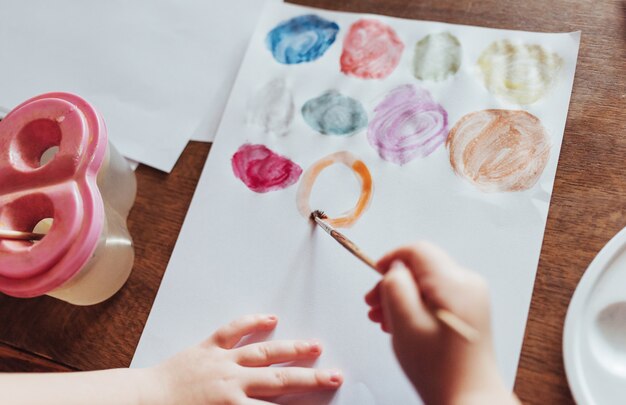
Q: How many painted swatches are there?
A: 10